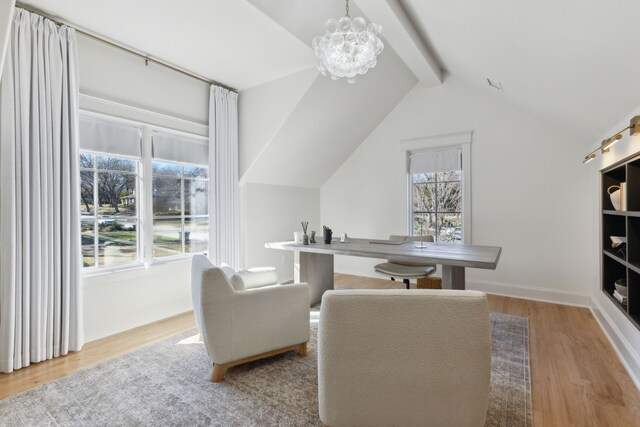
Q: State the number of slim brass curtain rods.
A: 1